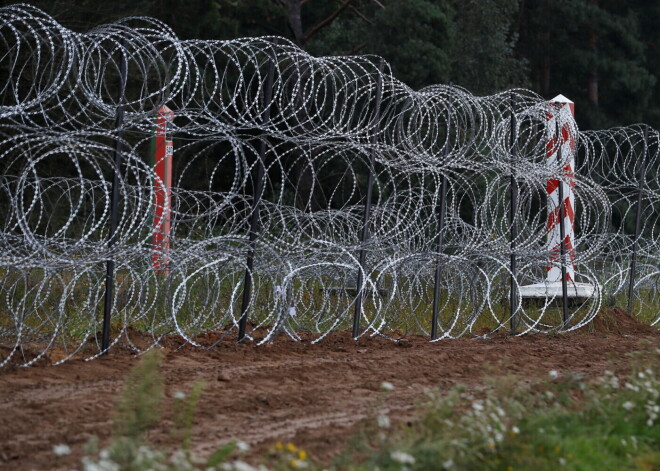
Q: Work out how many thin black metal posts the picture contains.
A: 7